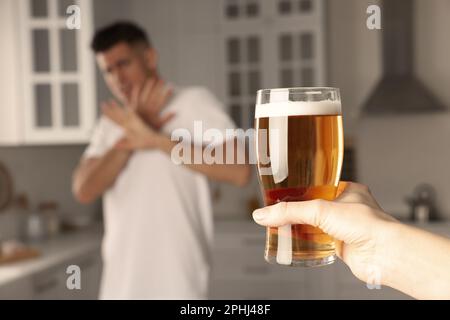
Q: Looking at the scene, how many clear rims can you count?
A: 1